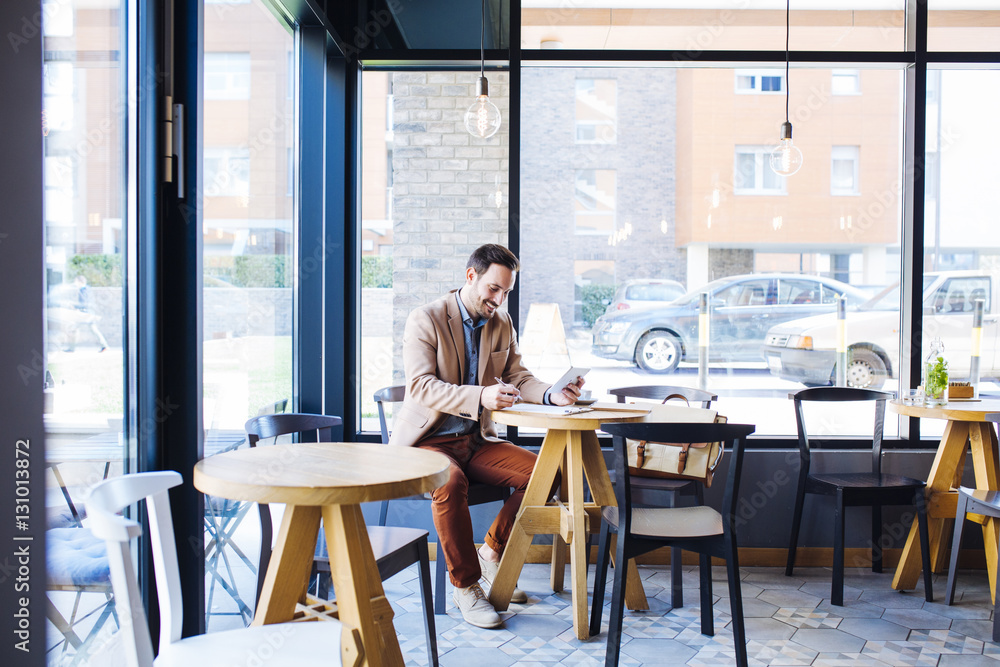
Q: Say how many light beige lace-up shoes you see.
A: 2